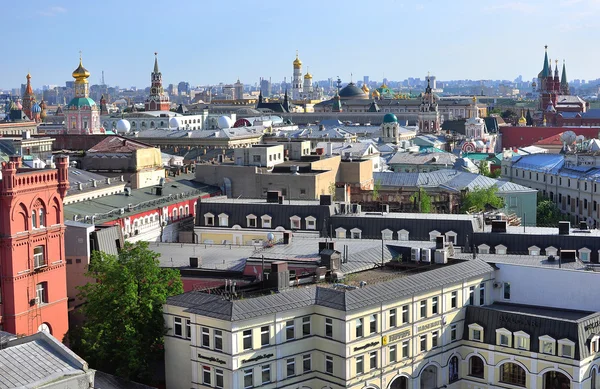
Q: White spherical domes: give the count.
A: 3